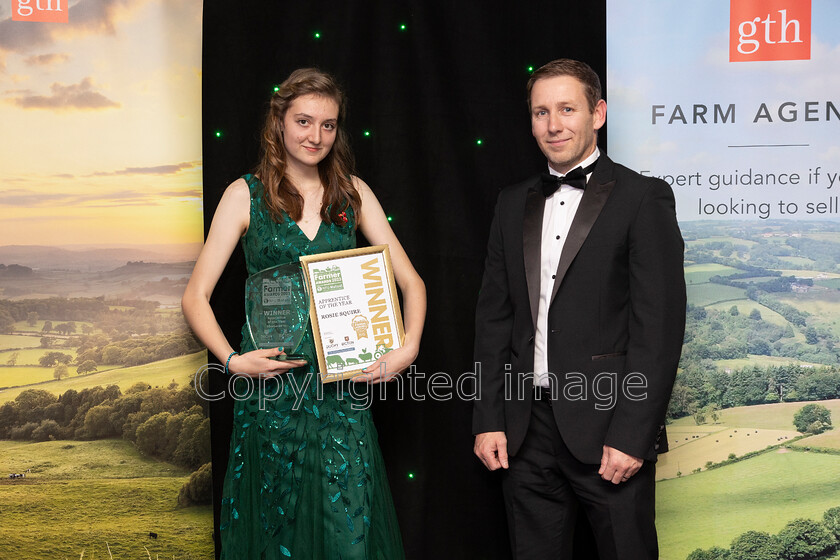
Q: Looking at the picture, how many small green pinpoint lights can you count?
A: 9